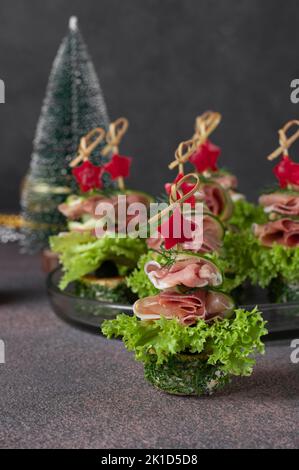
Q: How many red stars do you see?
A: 6